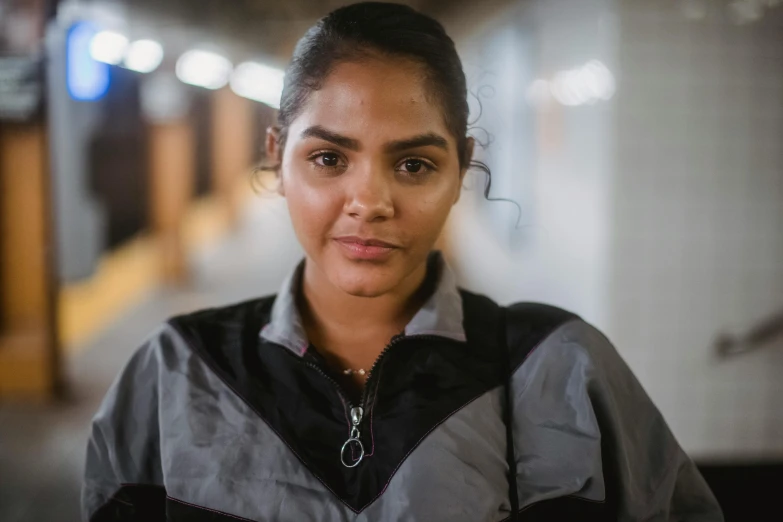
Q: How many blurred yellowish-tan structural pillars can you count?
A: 3